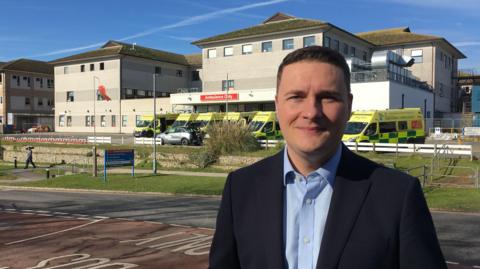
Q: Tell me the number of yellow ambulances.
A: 6